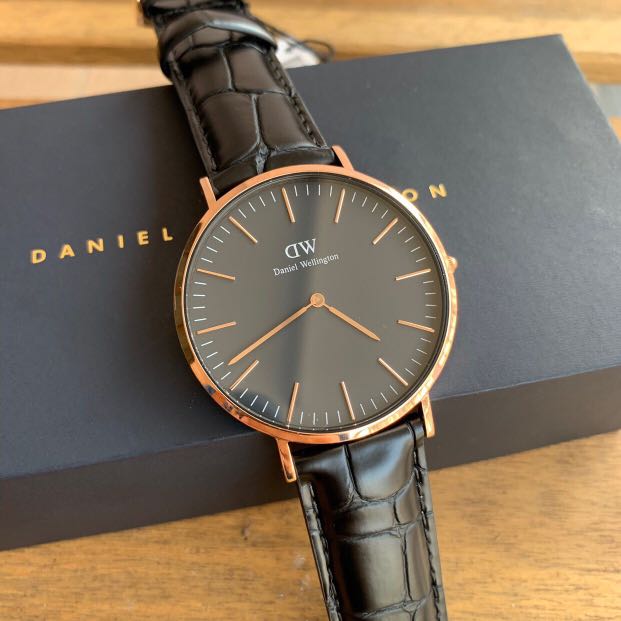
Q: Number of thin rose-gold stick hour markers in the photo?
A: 12